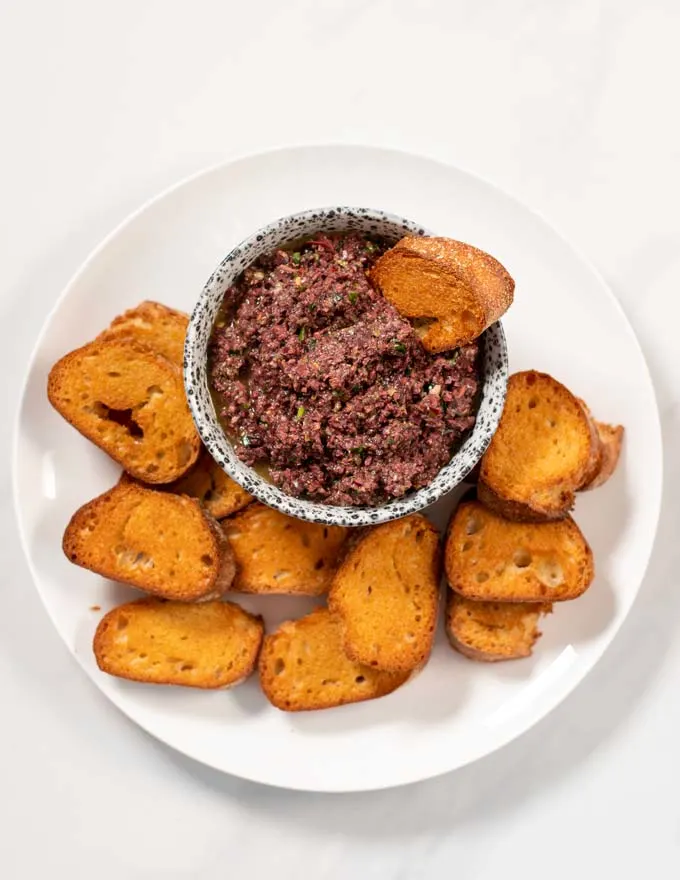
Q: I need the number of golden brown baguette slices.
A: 13